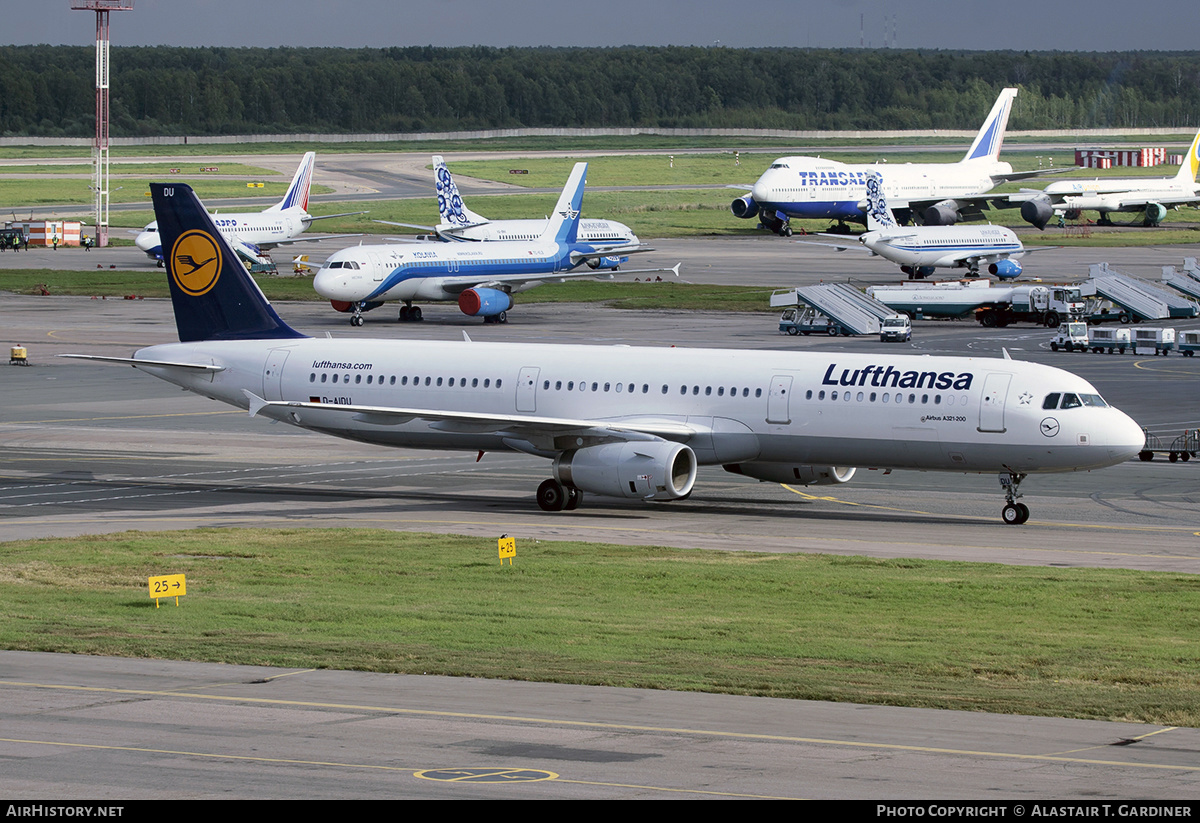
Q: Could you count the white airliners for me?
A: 7